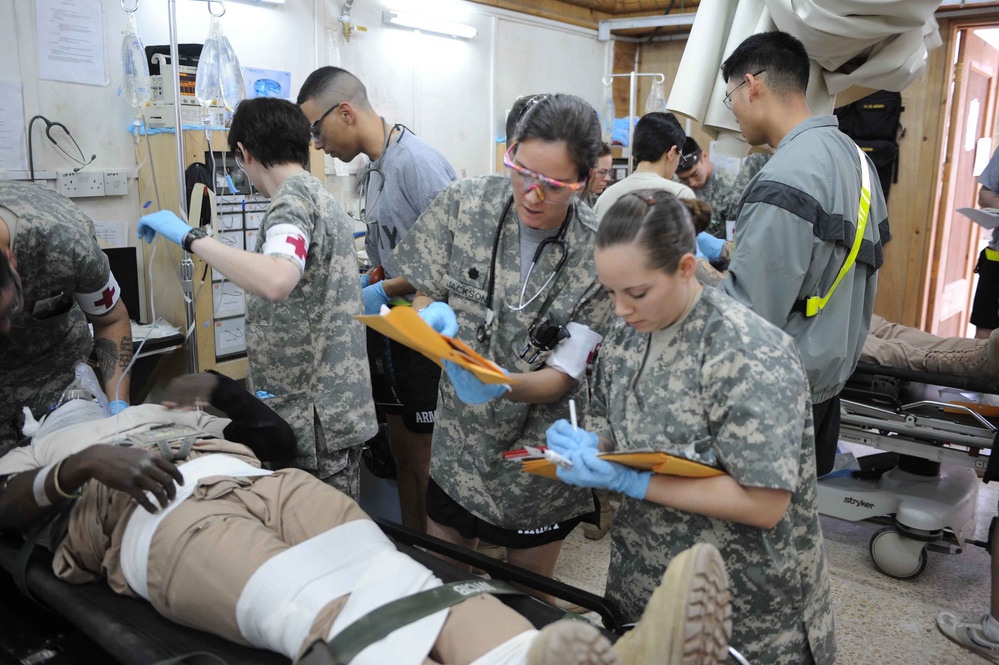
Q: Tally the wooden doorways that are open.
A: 1